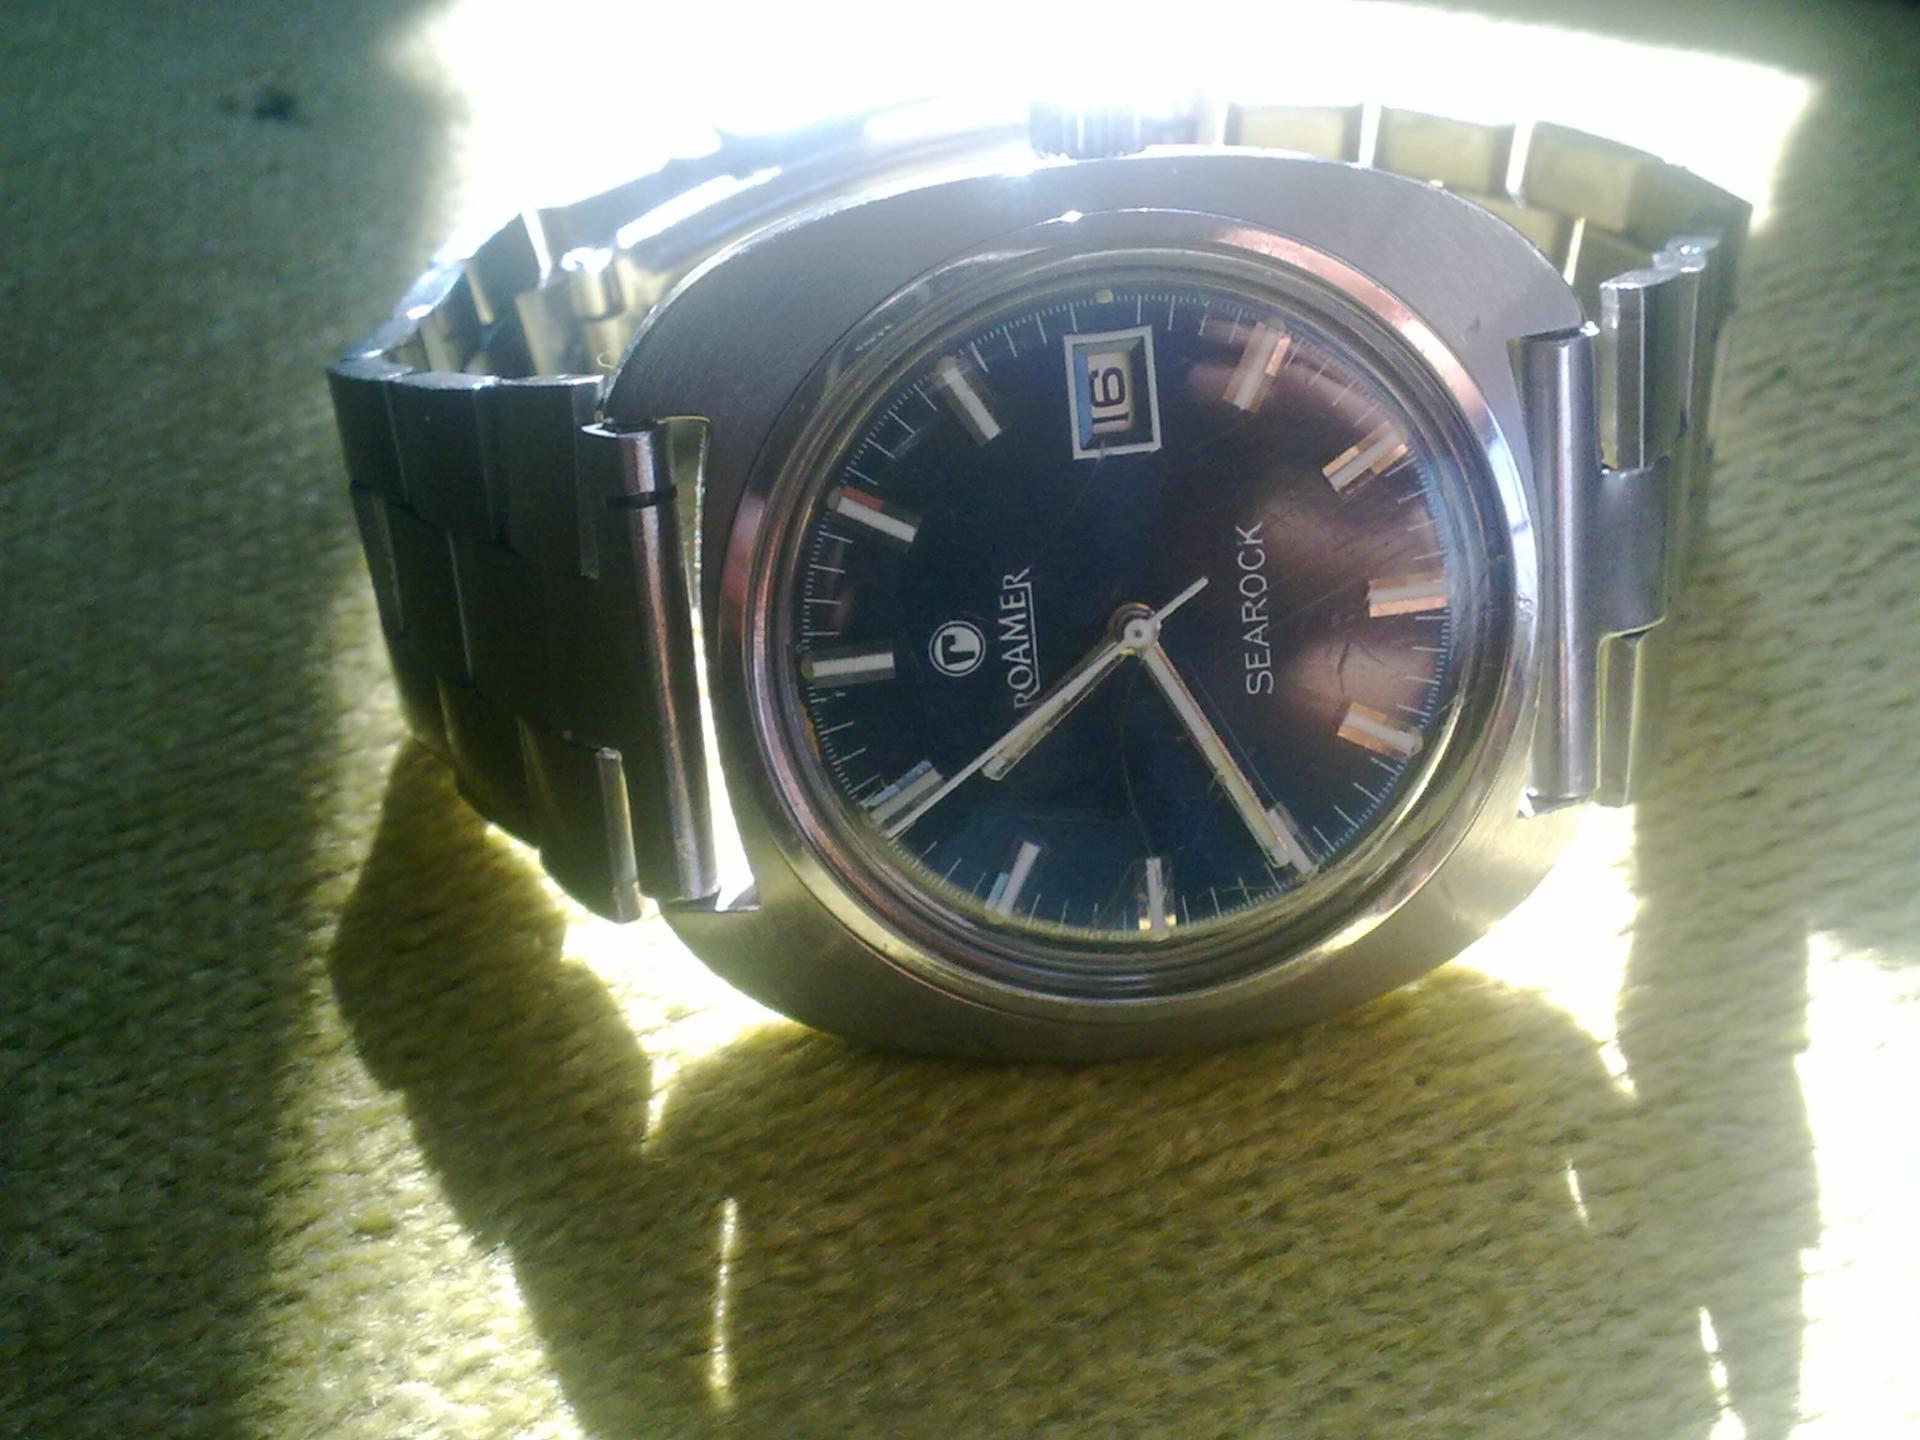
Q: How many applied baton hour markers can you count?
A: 11